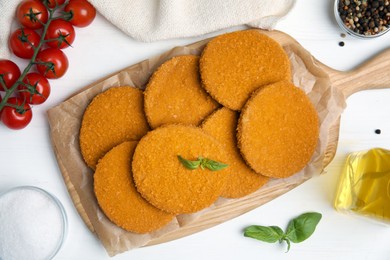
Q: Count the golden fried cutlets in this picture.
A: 7